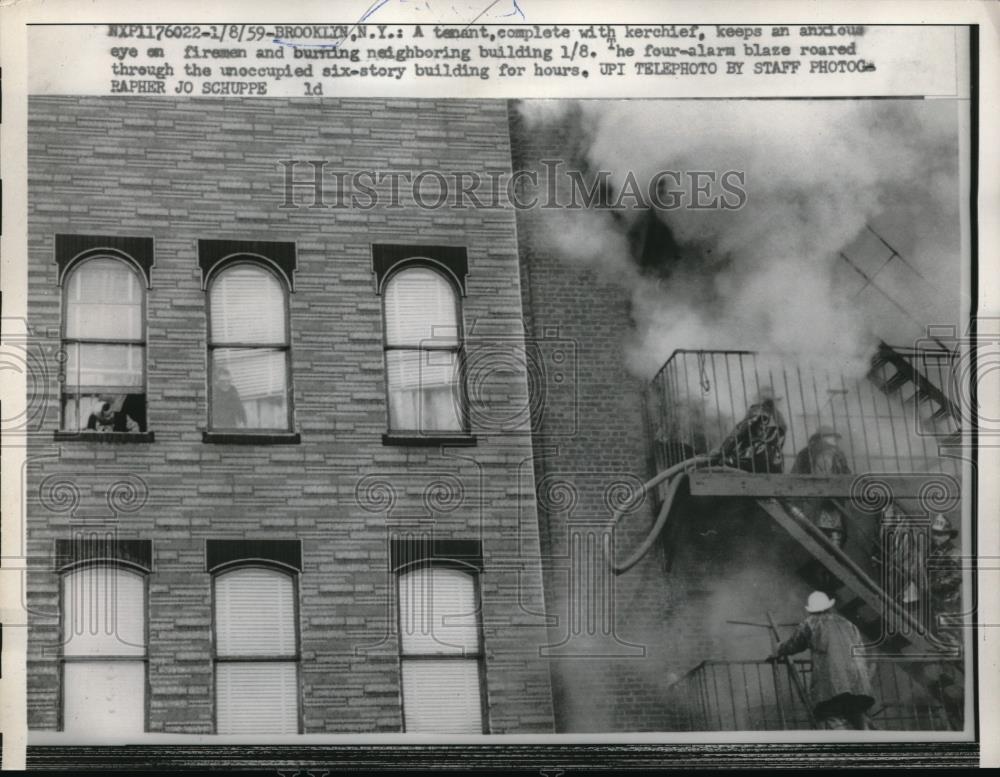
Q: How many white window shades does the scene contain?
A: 6